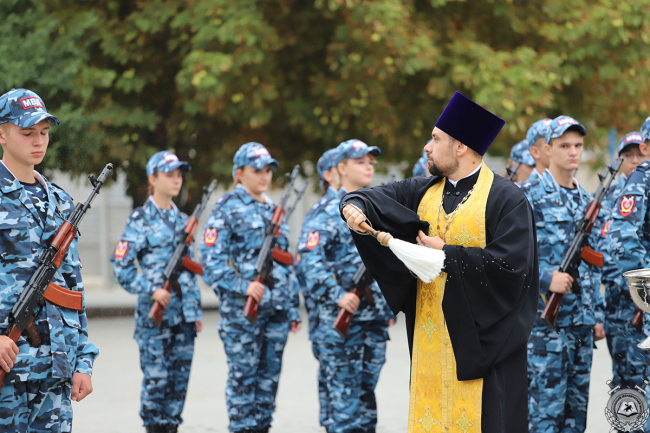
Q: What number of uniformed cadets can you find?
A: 11